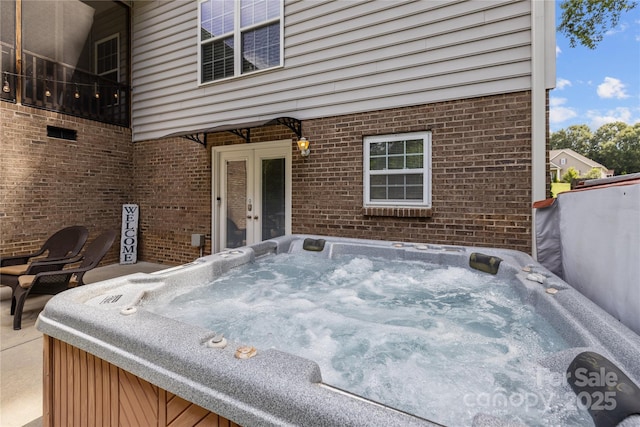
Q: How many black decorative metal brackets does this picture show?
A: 3